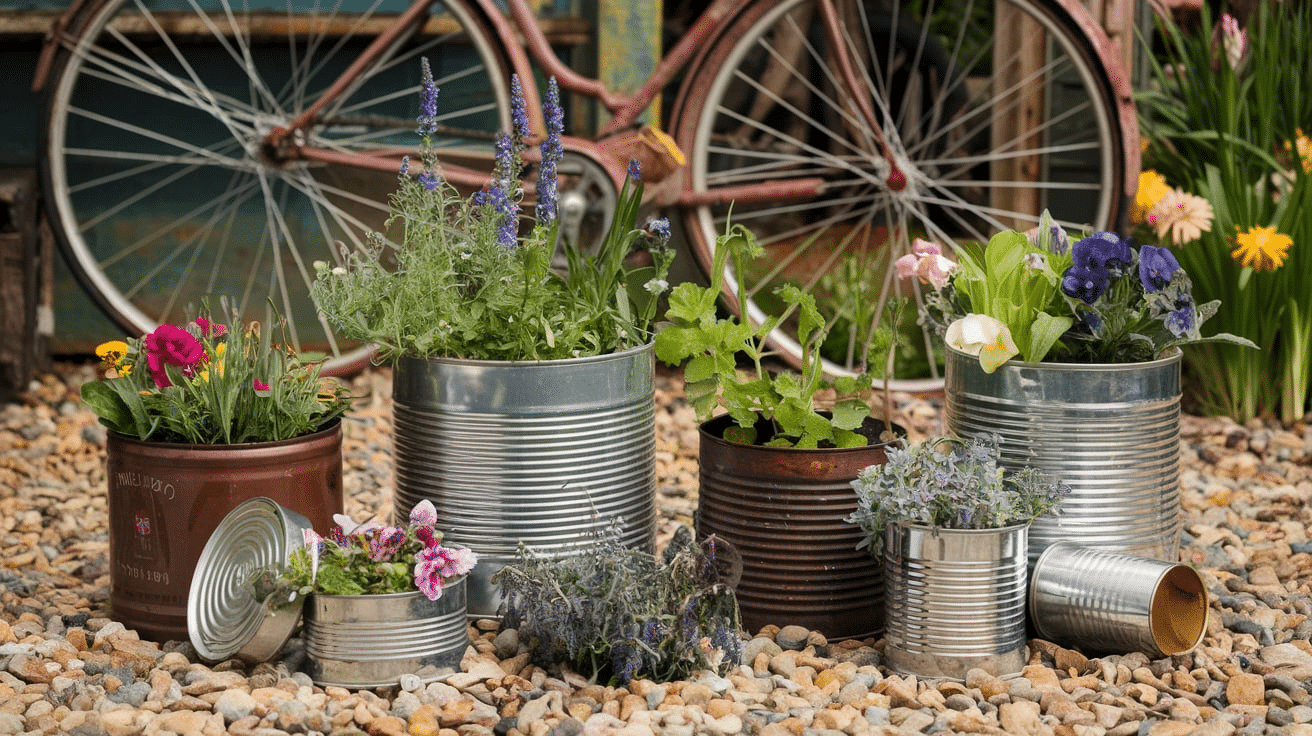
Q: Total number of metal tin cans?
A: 8